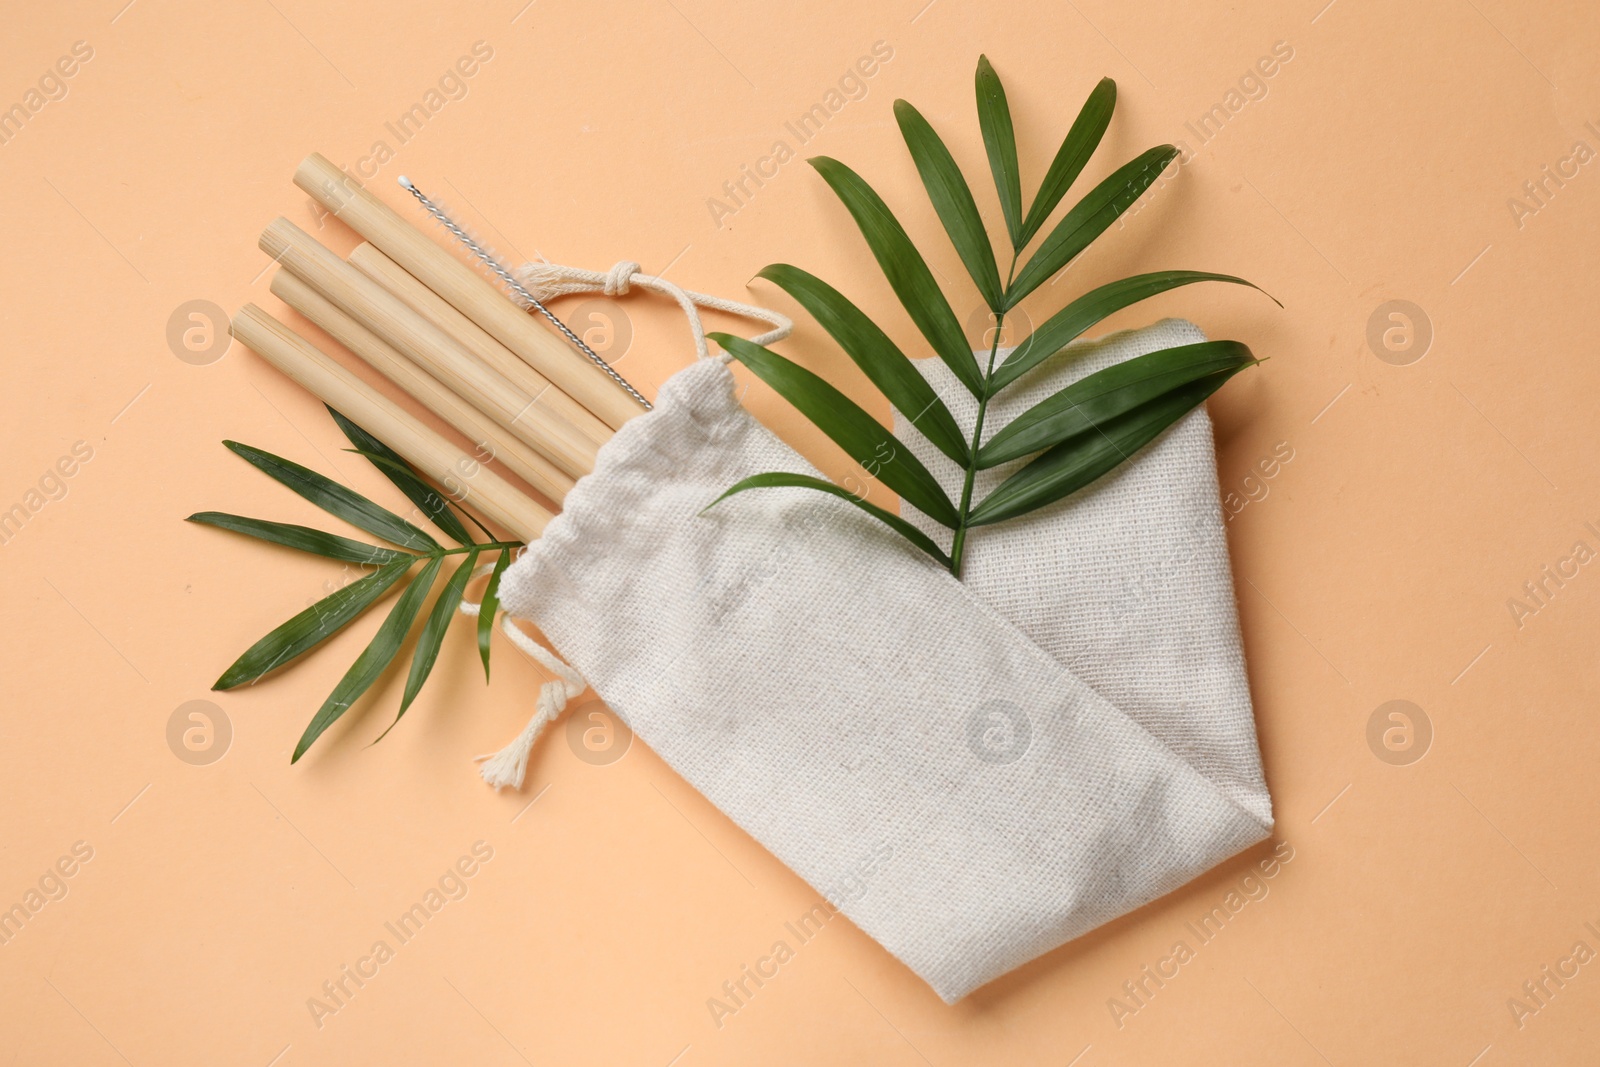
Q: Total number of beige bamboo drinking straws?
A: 5